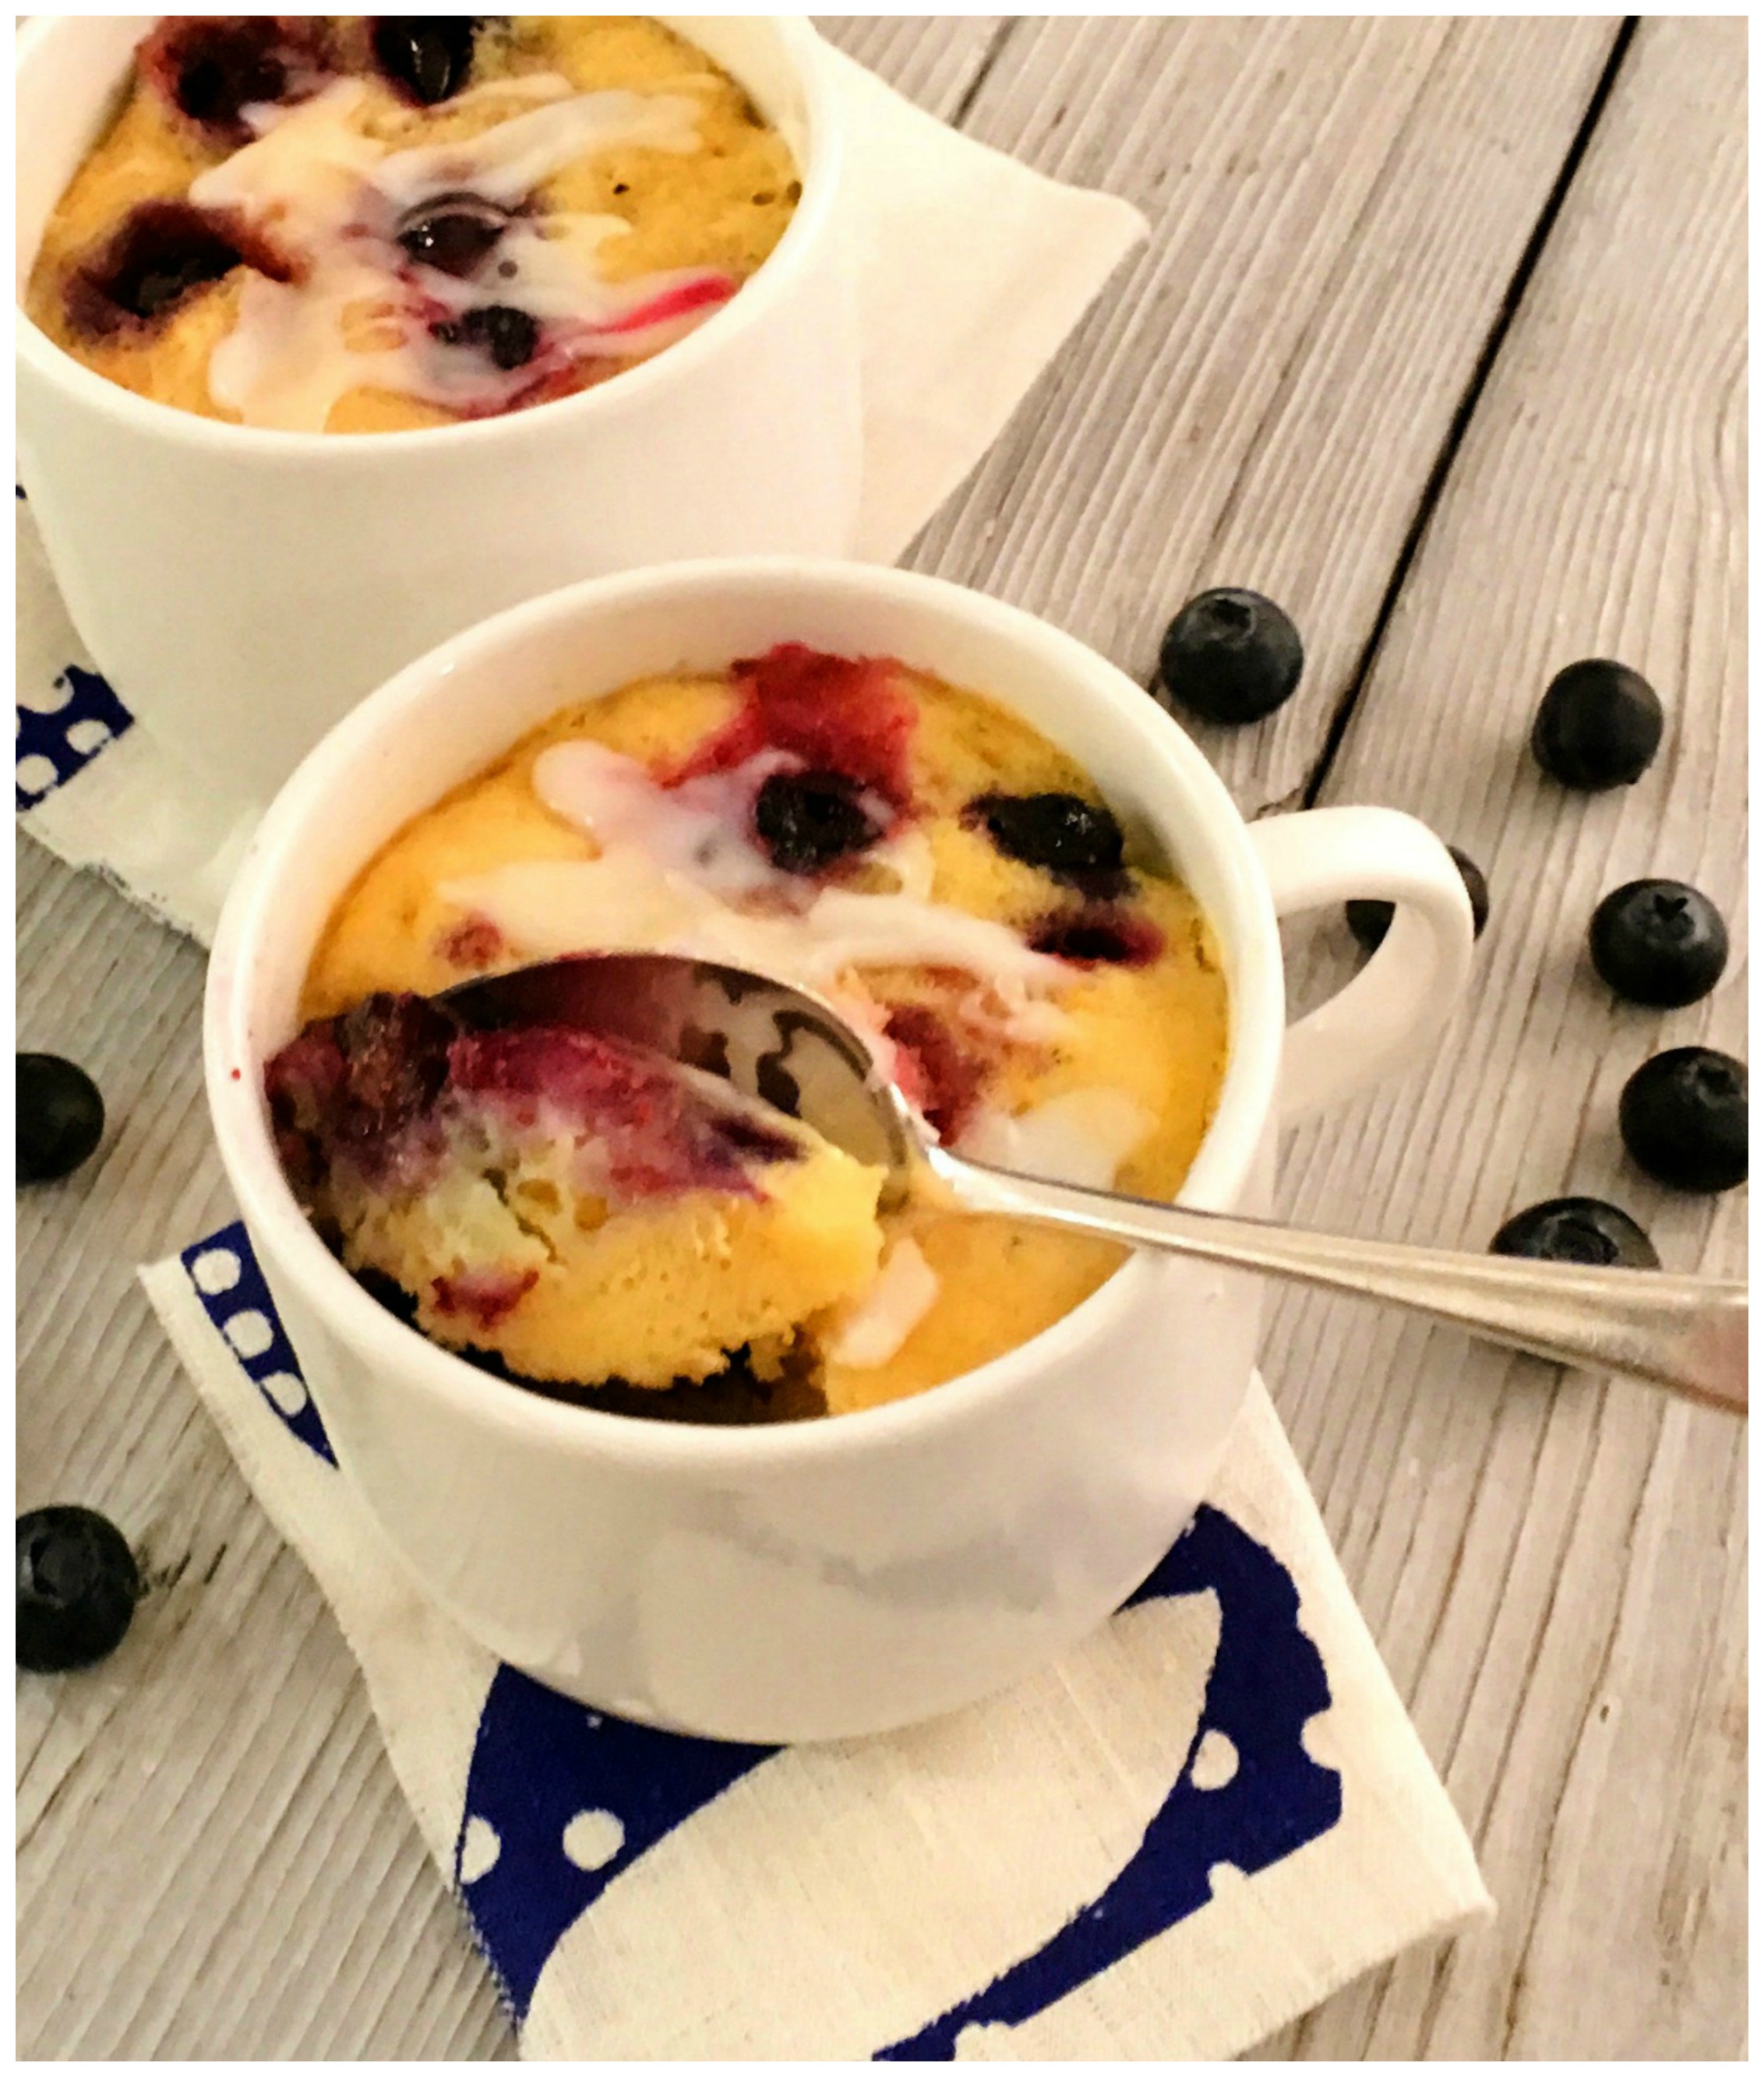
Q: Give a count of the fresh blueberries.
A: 8